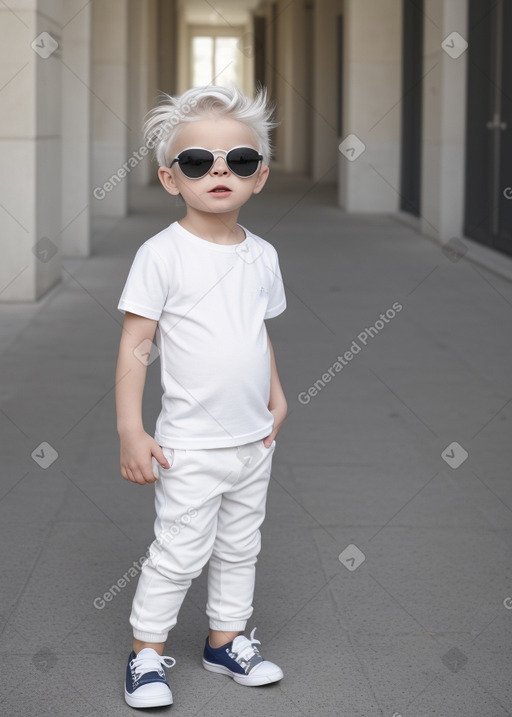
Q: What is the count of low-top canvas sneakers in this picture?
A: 2